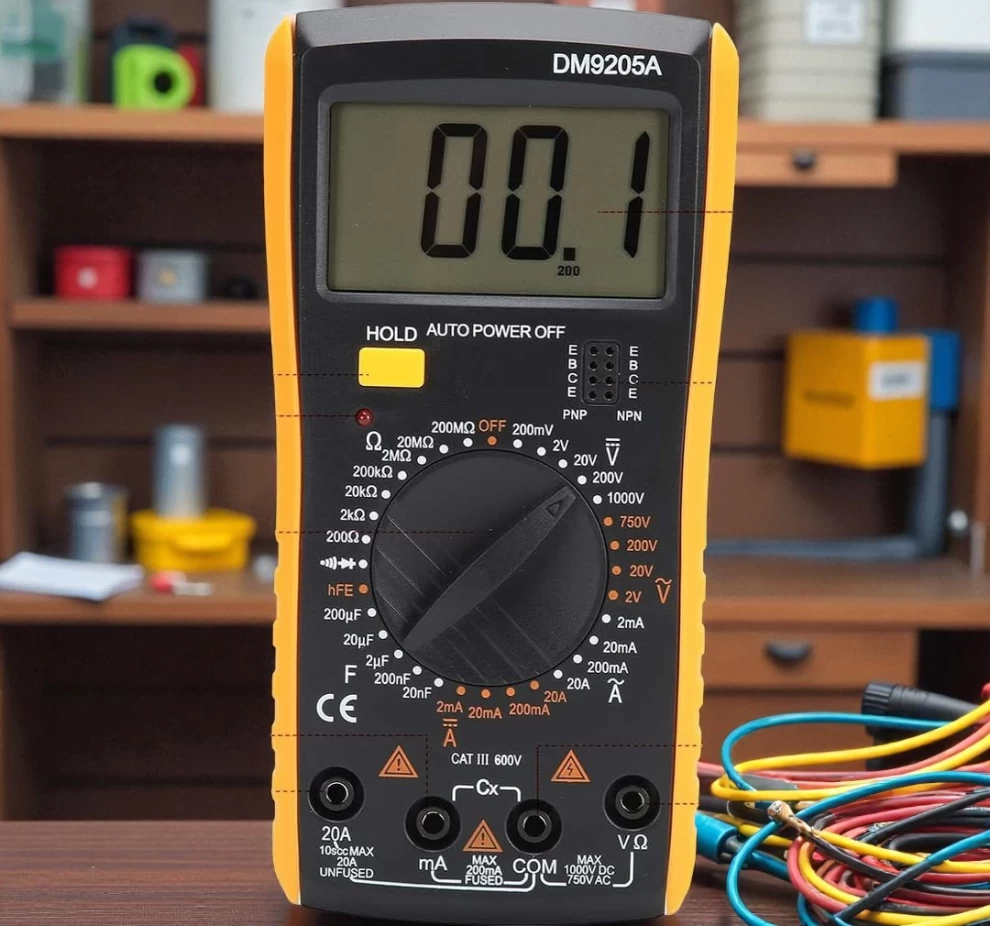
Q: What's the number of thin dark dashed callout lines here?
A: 9